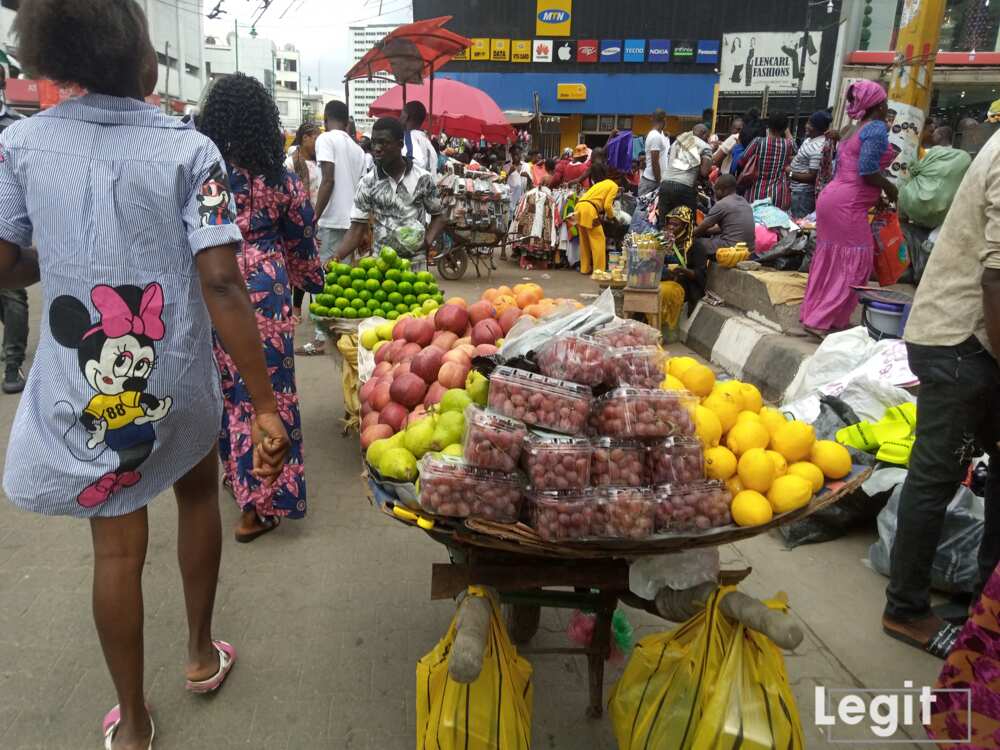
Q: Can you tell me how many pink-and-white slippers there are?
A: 2